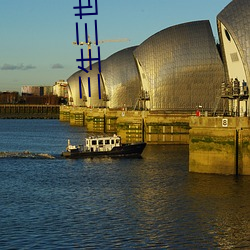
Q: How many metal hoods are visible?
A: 5